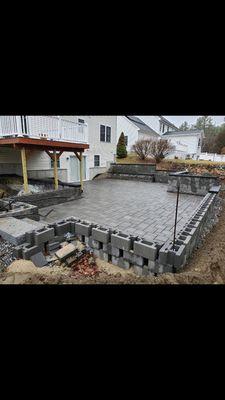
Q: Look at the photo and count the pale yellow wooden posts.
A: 3